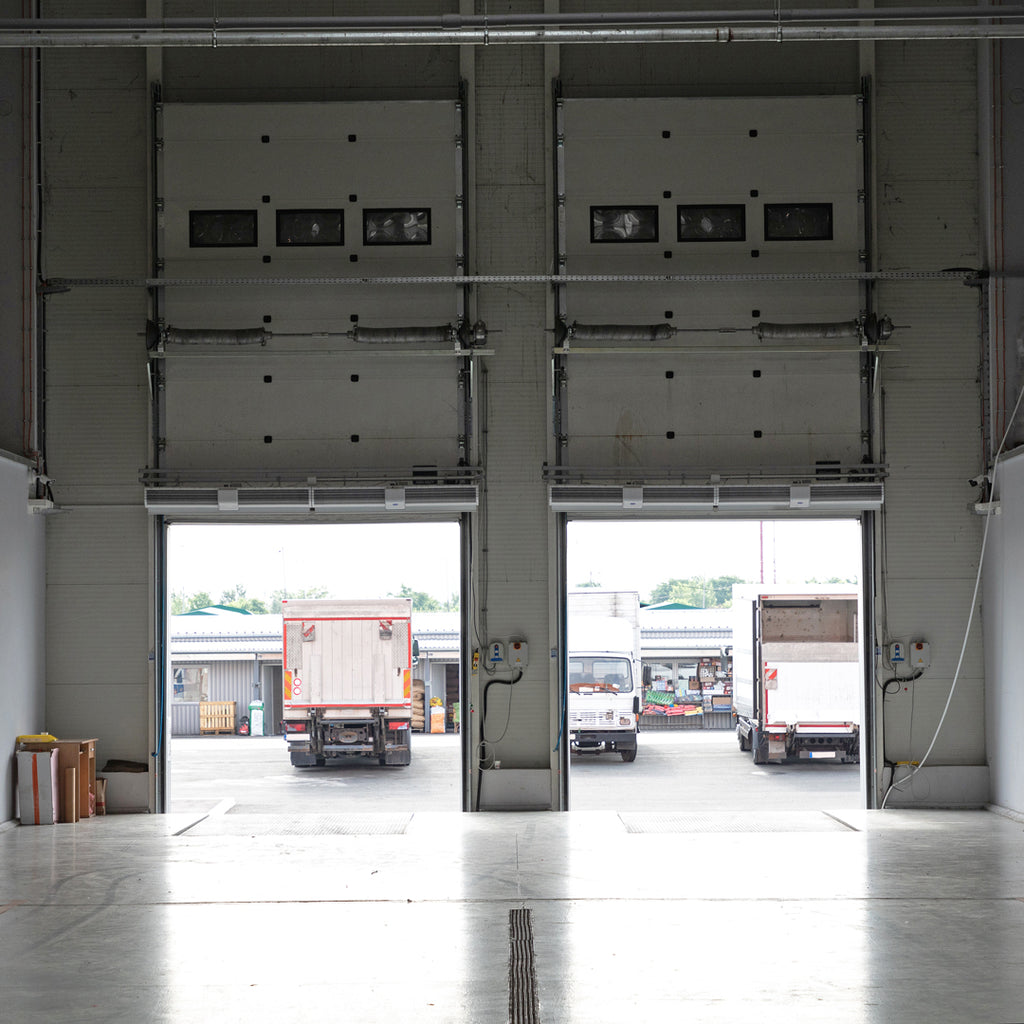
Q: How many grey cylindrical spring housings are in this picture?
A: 4